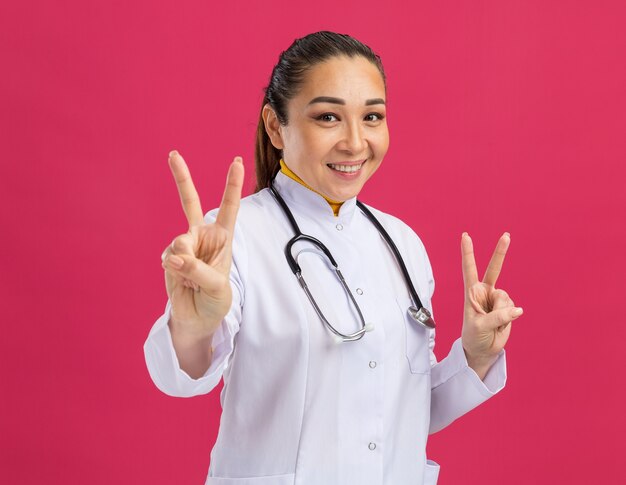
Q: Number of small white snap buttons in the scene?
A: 4